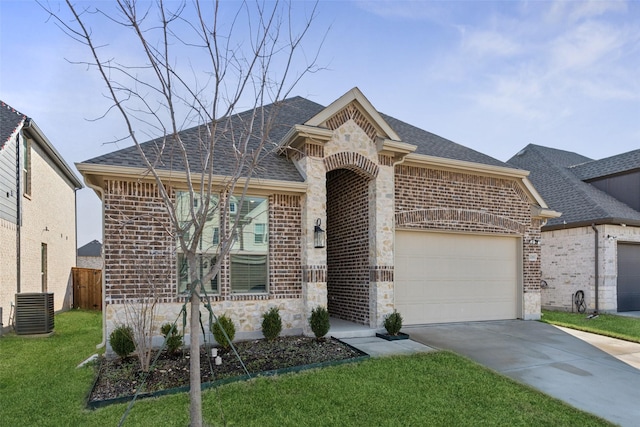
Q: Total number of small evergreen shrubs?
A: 6